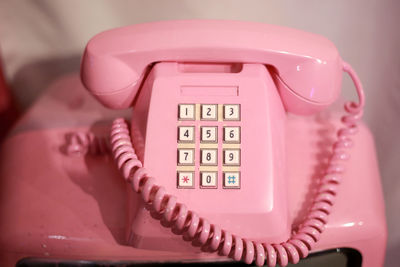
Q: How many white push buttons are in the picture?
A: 12